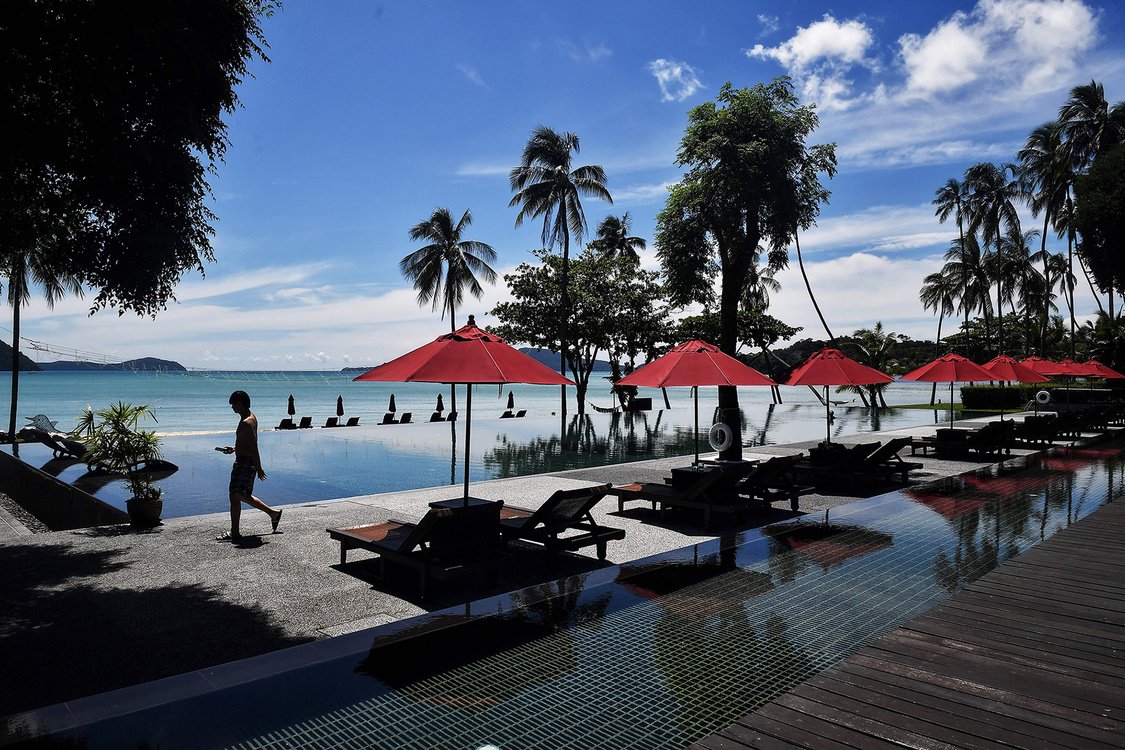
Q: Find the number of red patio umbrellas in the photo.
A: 8